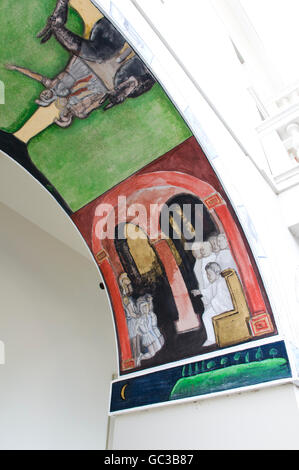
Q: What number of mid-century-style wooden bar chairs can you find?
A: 0